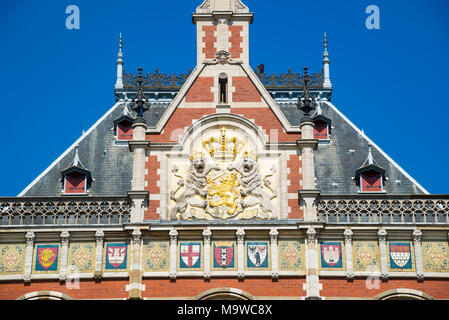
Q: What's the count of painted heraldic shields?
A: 7